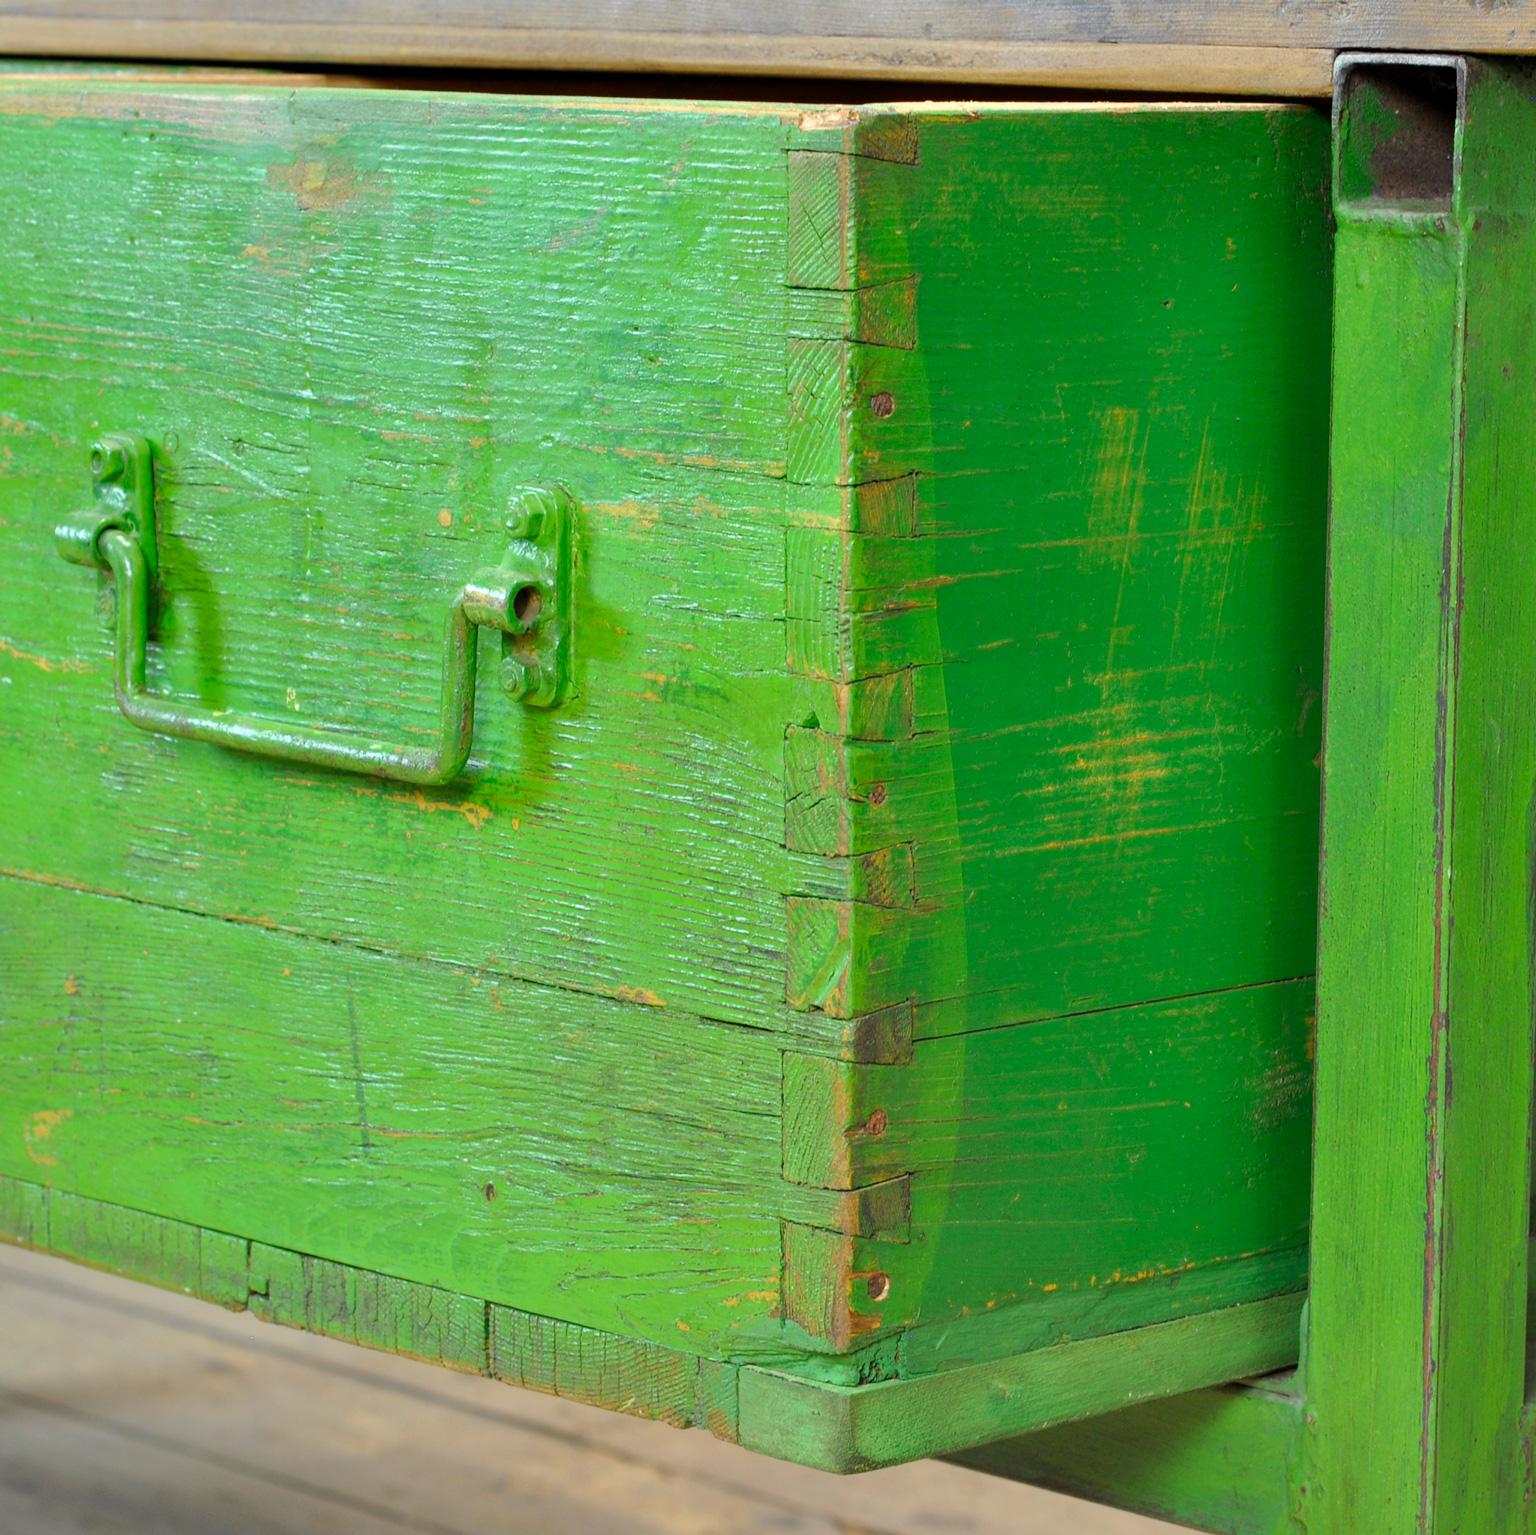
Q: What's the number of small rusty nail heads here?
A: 4